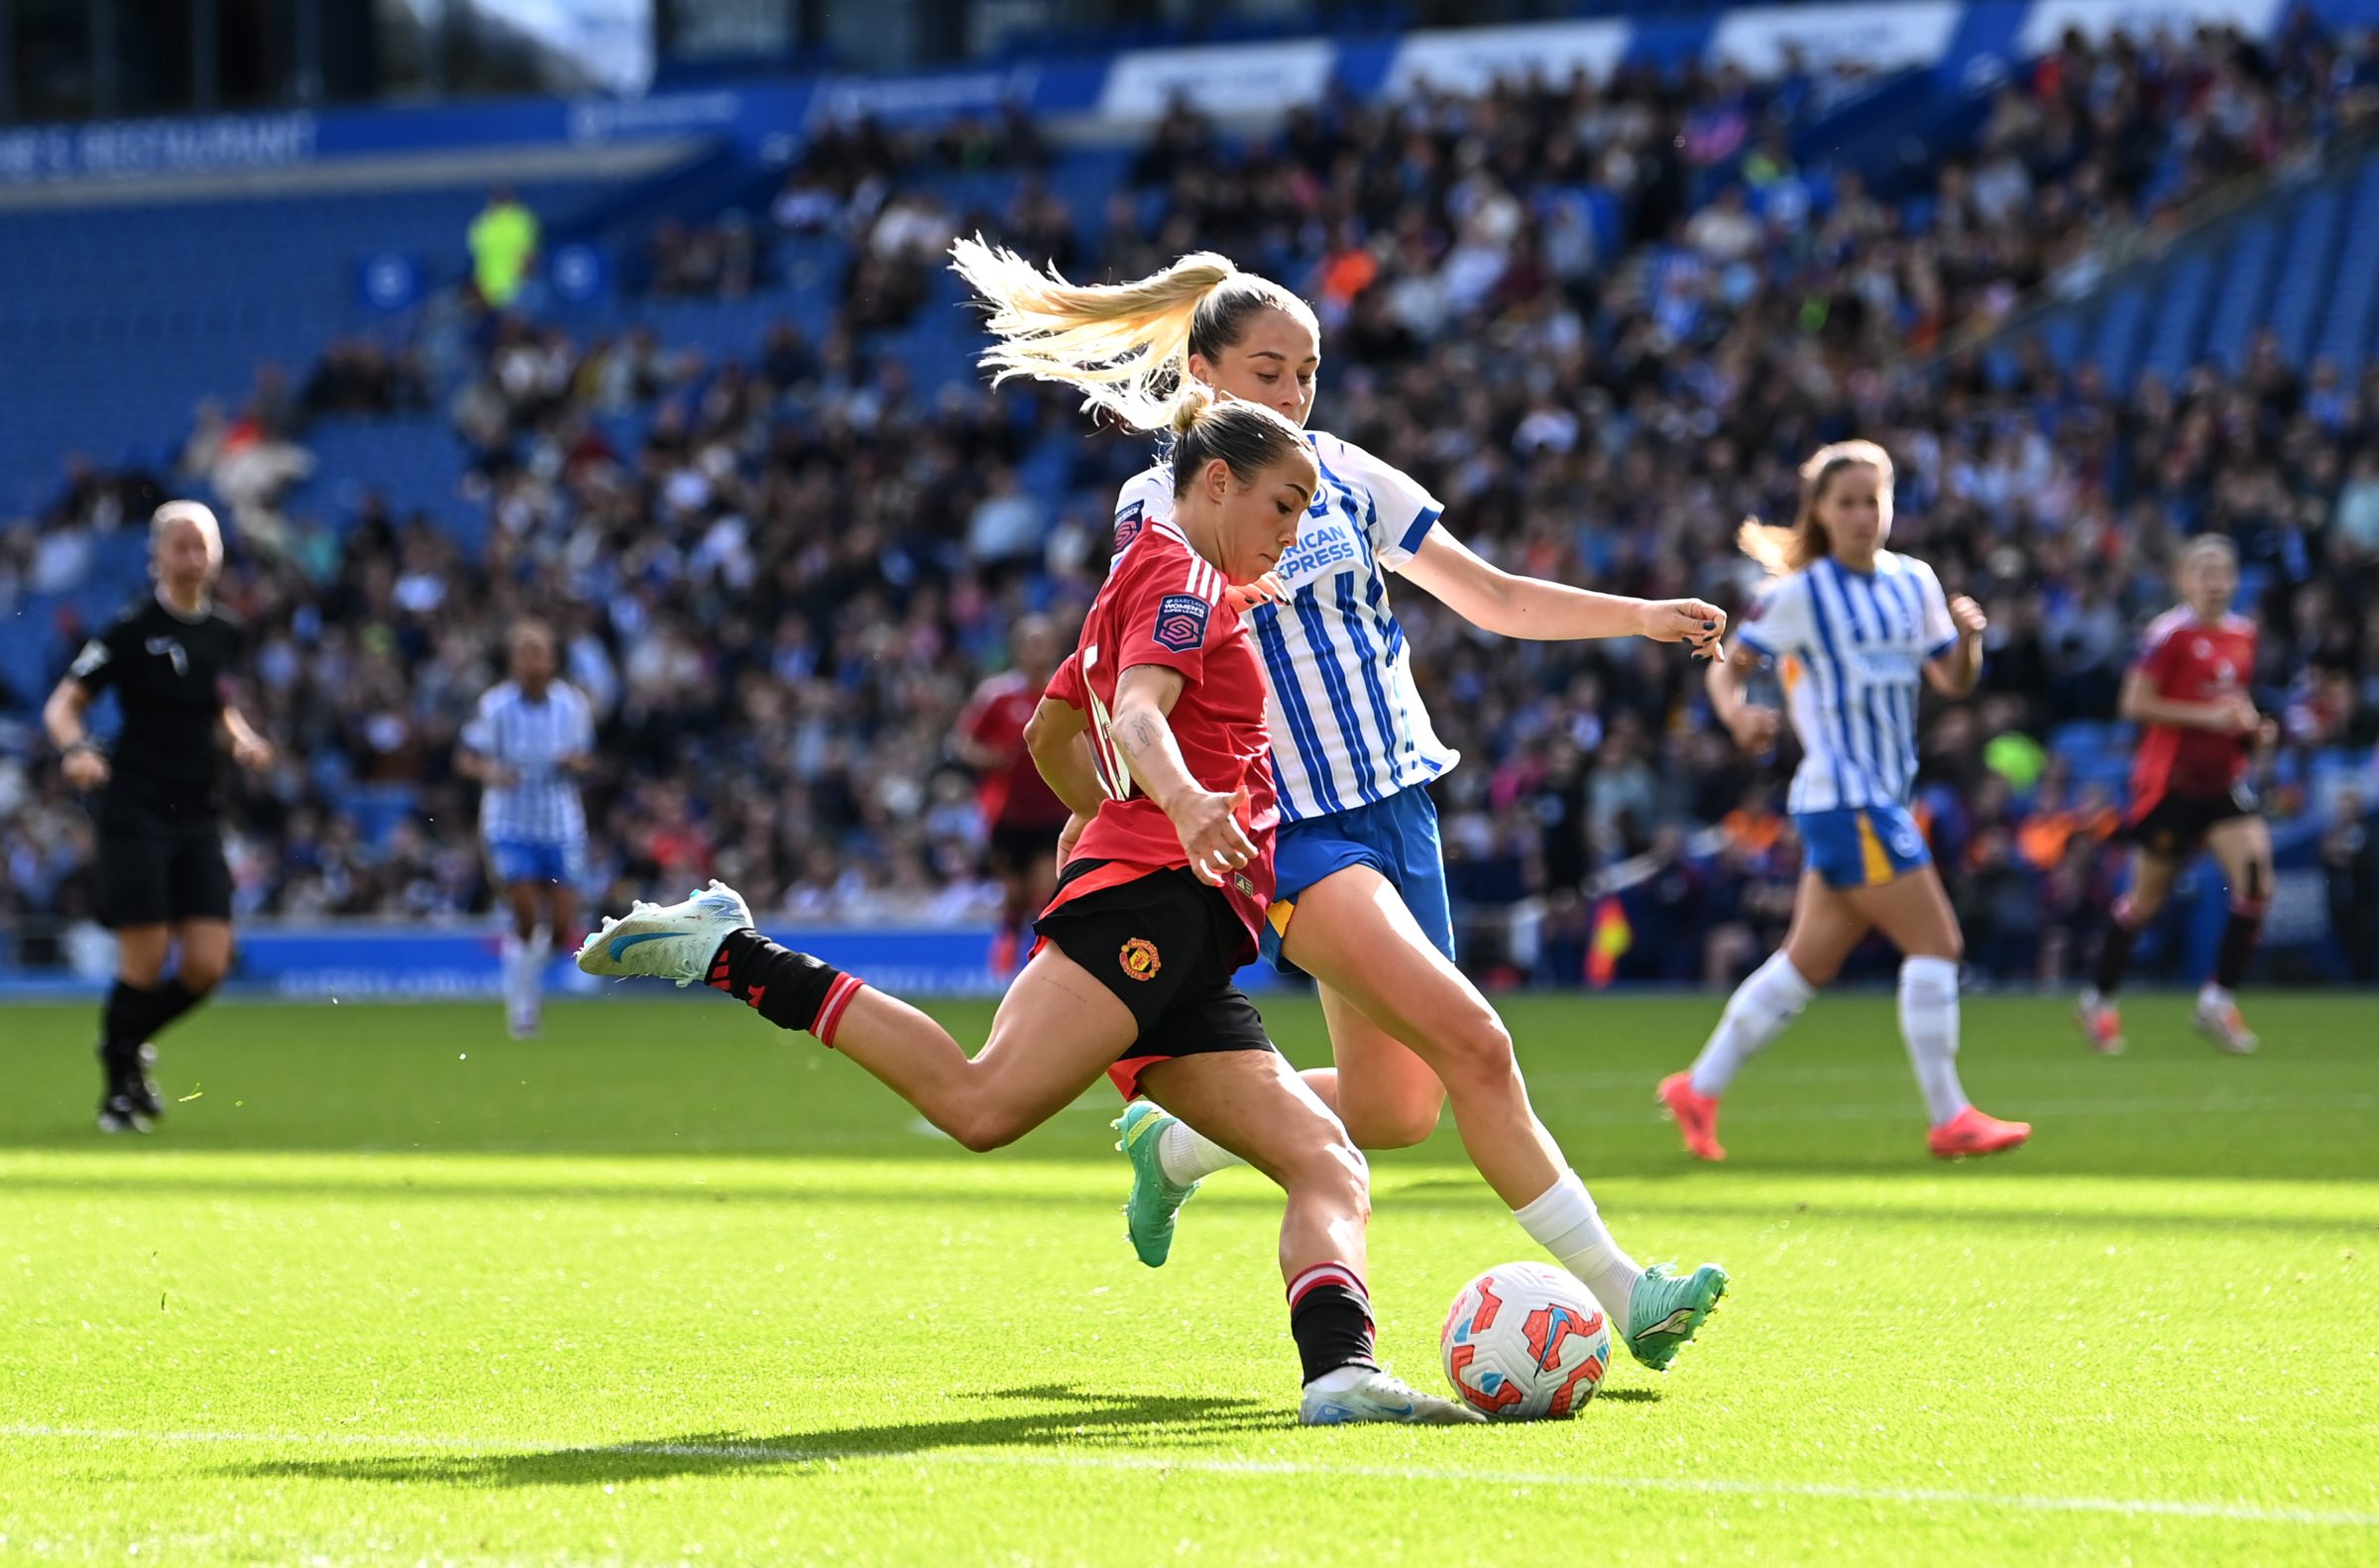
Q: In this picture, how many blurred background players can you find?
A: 4